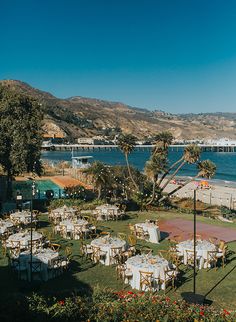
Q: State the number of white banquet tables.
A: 11